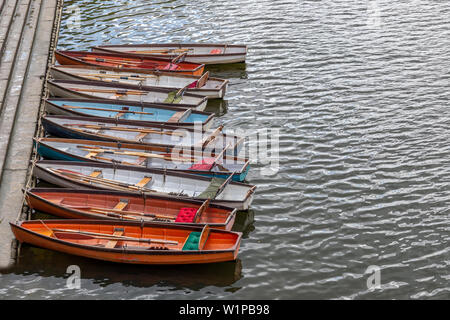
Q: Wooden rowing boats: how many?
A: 10